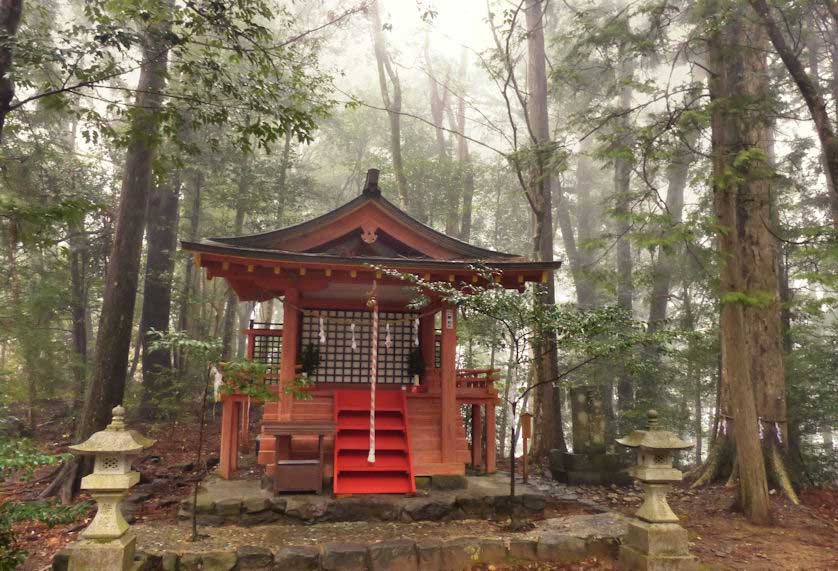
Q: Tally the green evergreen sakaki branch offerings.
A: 2